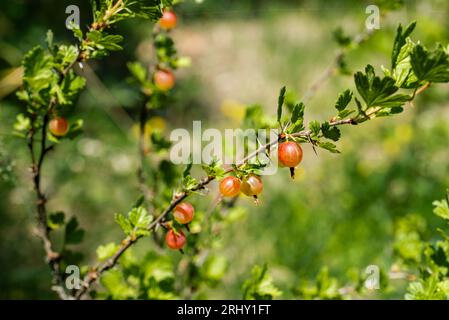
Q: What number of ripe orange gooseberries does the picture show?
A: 8